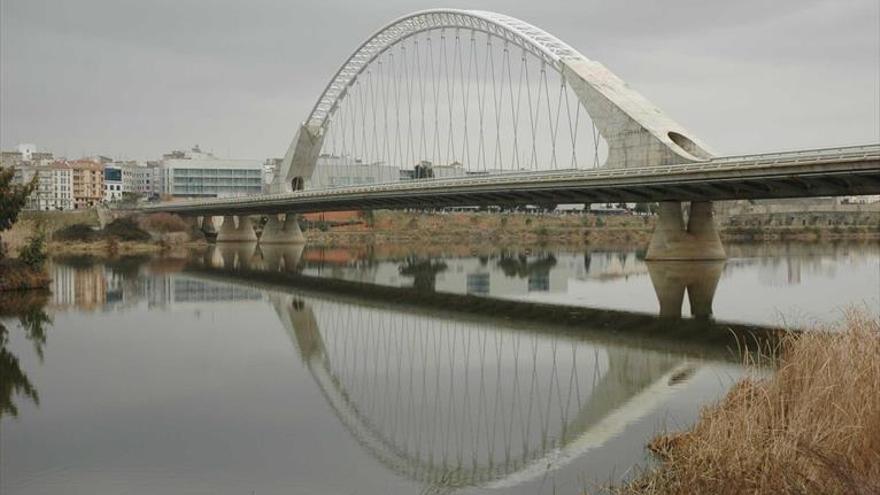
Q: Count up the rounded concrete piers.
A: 3